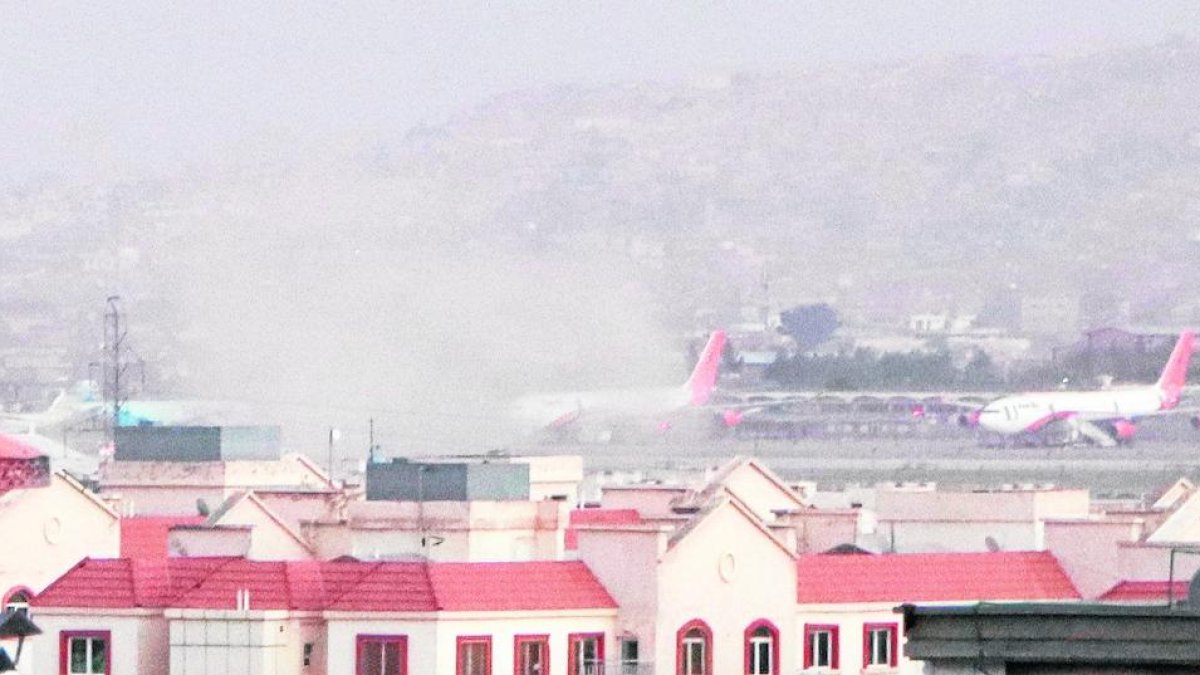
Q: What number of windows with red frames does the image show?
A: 10